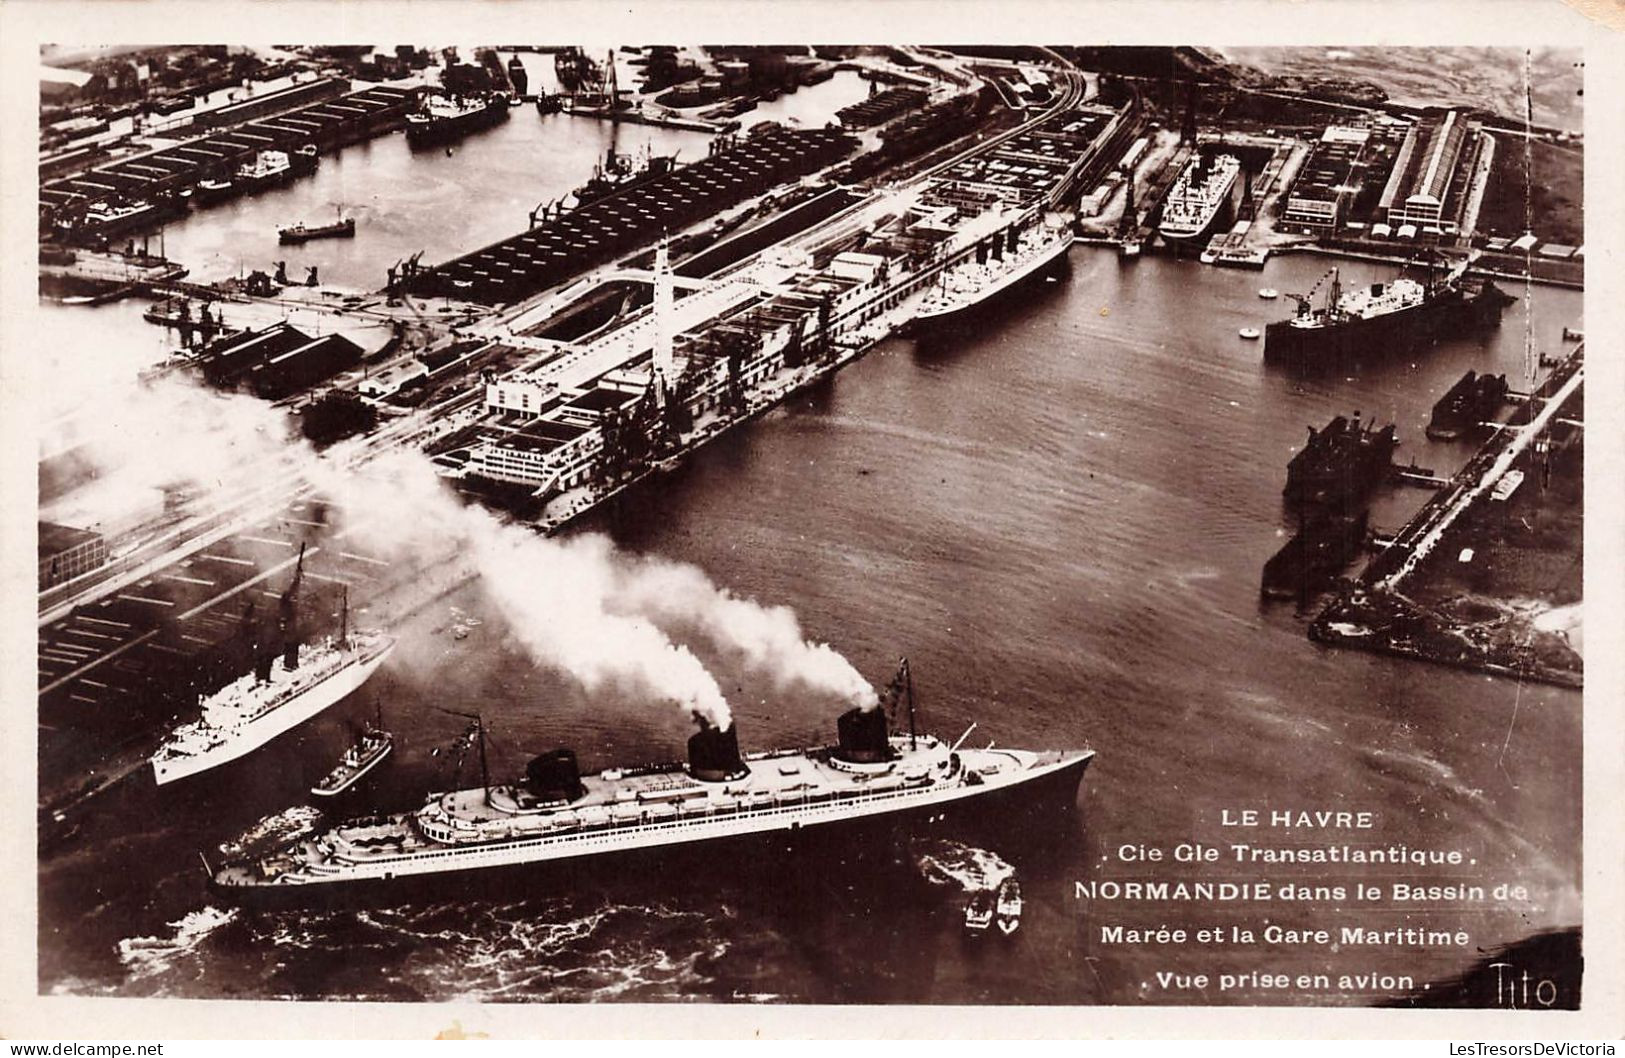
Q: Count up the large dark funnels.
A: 3